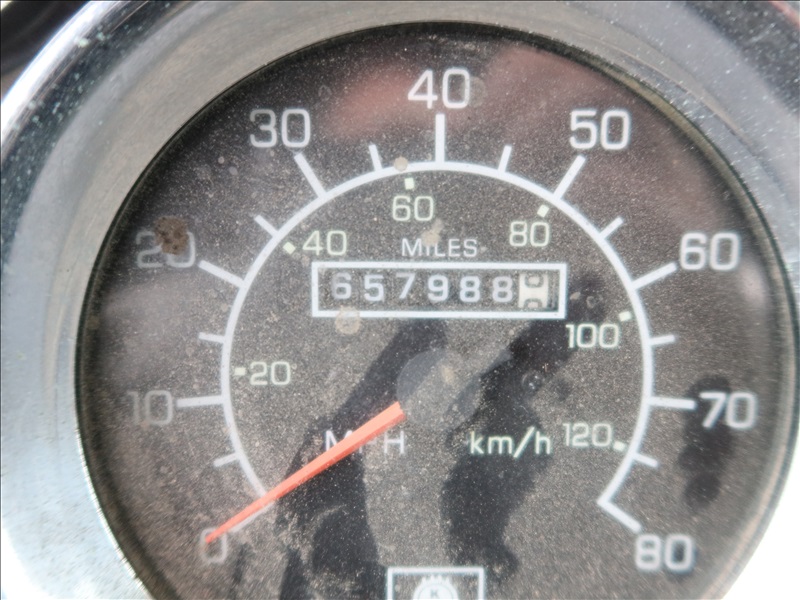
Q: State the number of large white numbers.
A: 9